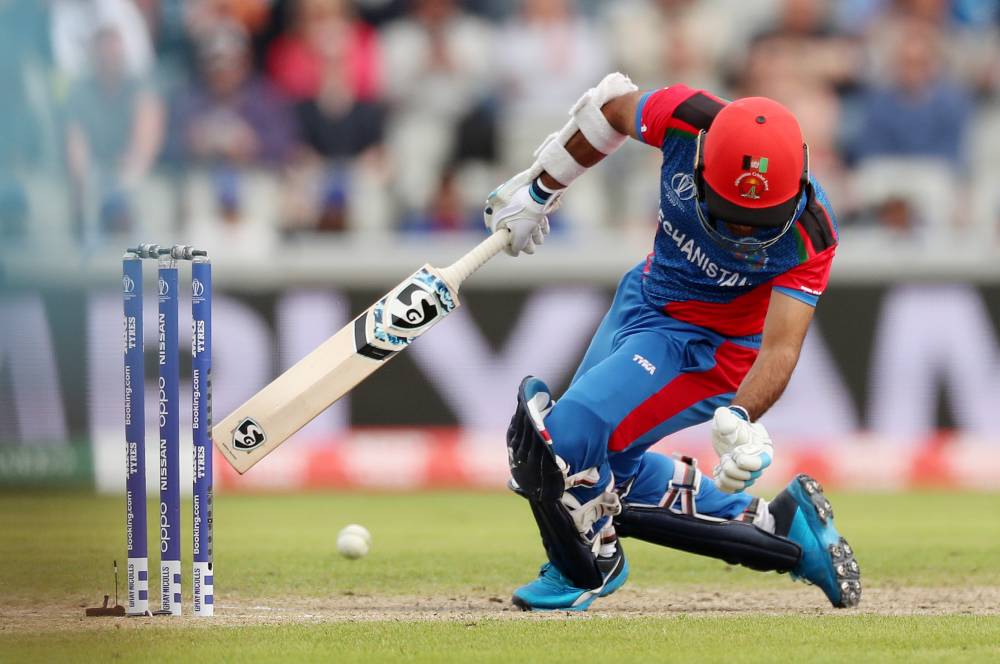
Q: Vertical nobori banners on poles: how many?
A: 0